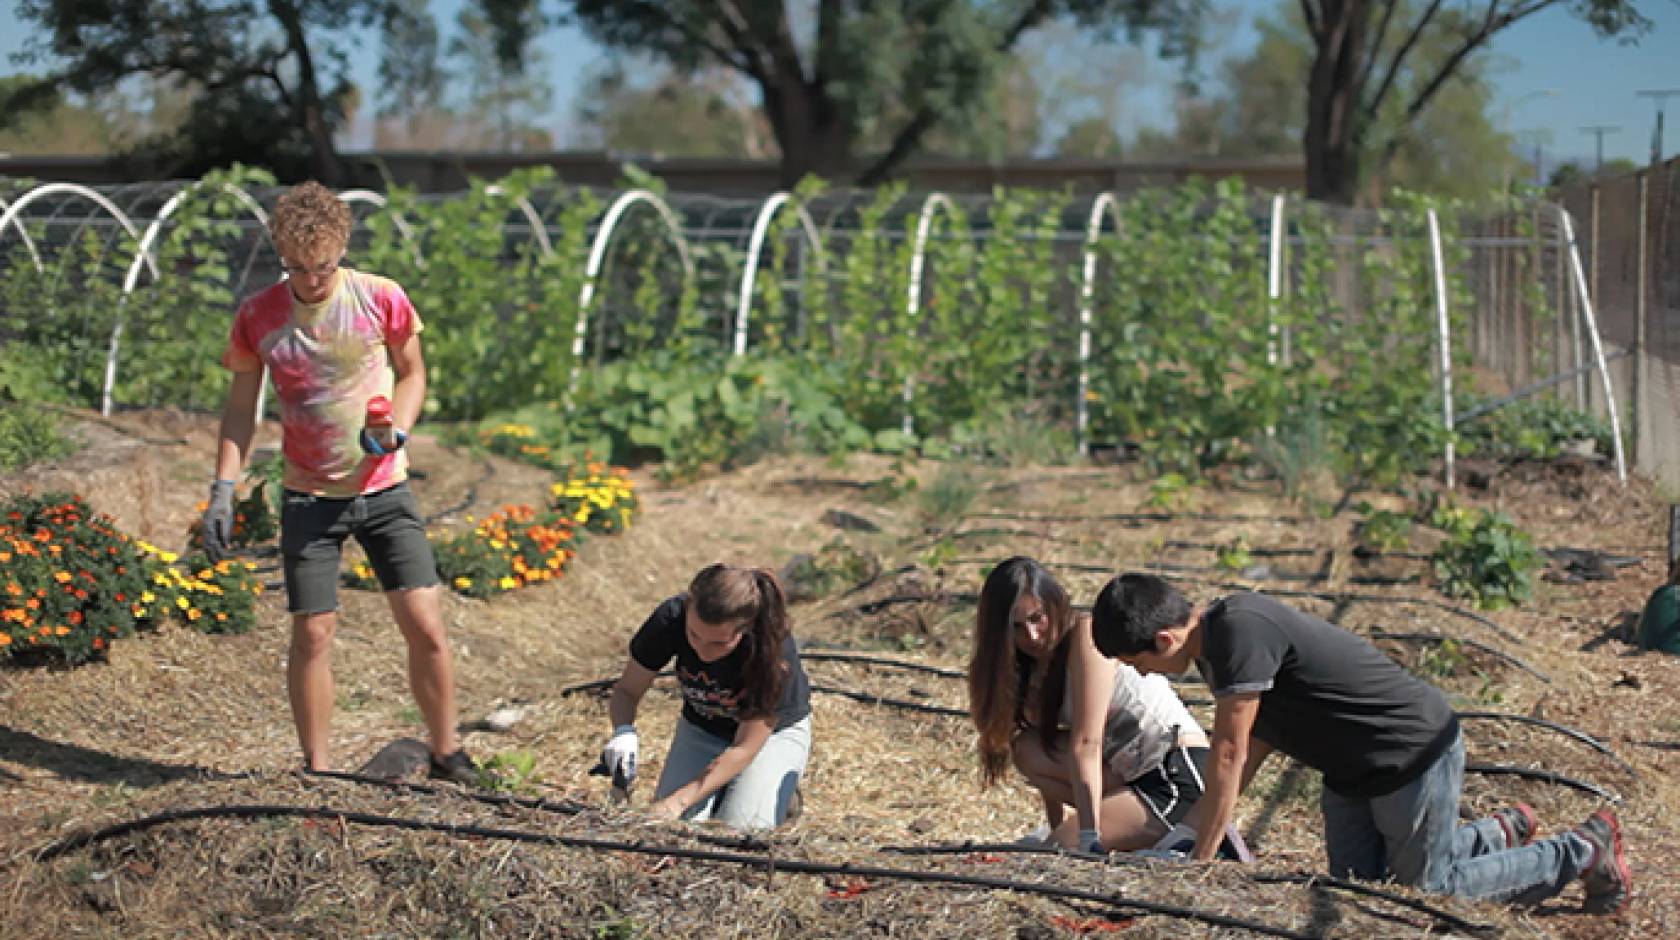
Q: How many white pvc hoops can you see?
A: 12